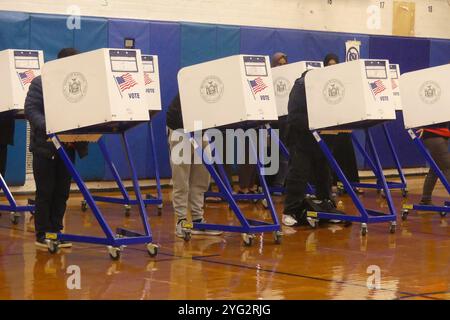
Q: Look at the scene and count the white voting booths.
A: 8